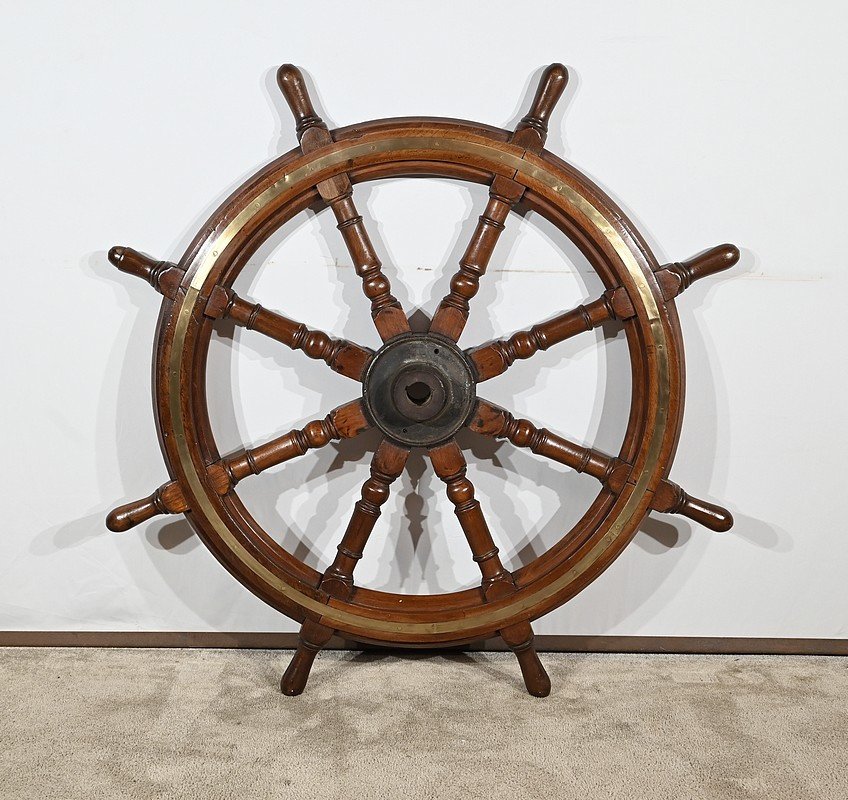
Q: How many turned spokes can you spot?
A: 8